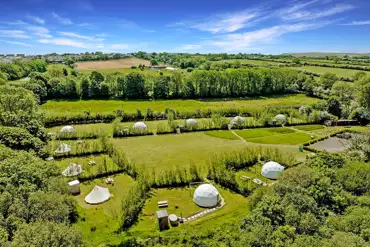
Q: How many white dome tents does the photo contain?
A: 7